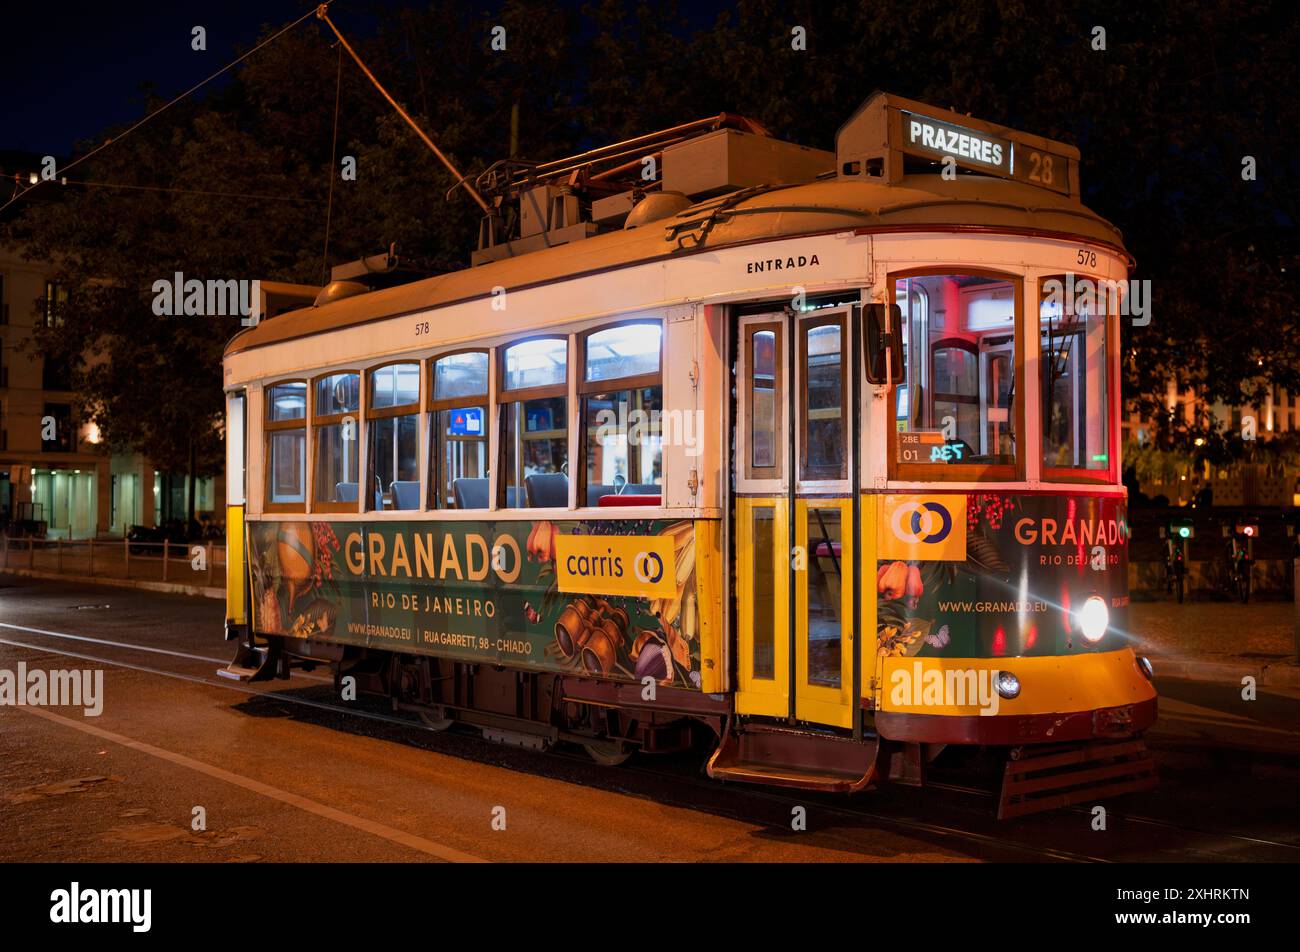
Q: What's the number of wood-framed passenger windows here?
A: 6